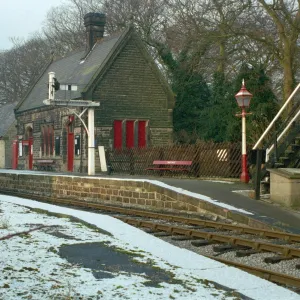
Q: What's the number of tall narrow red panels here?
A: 3